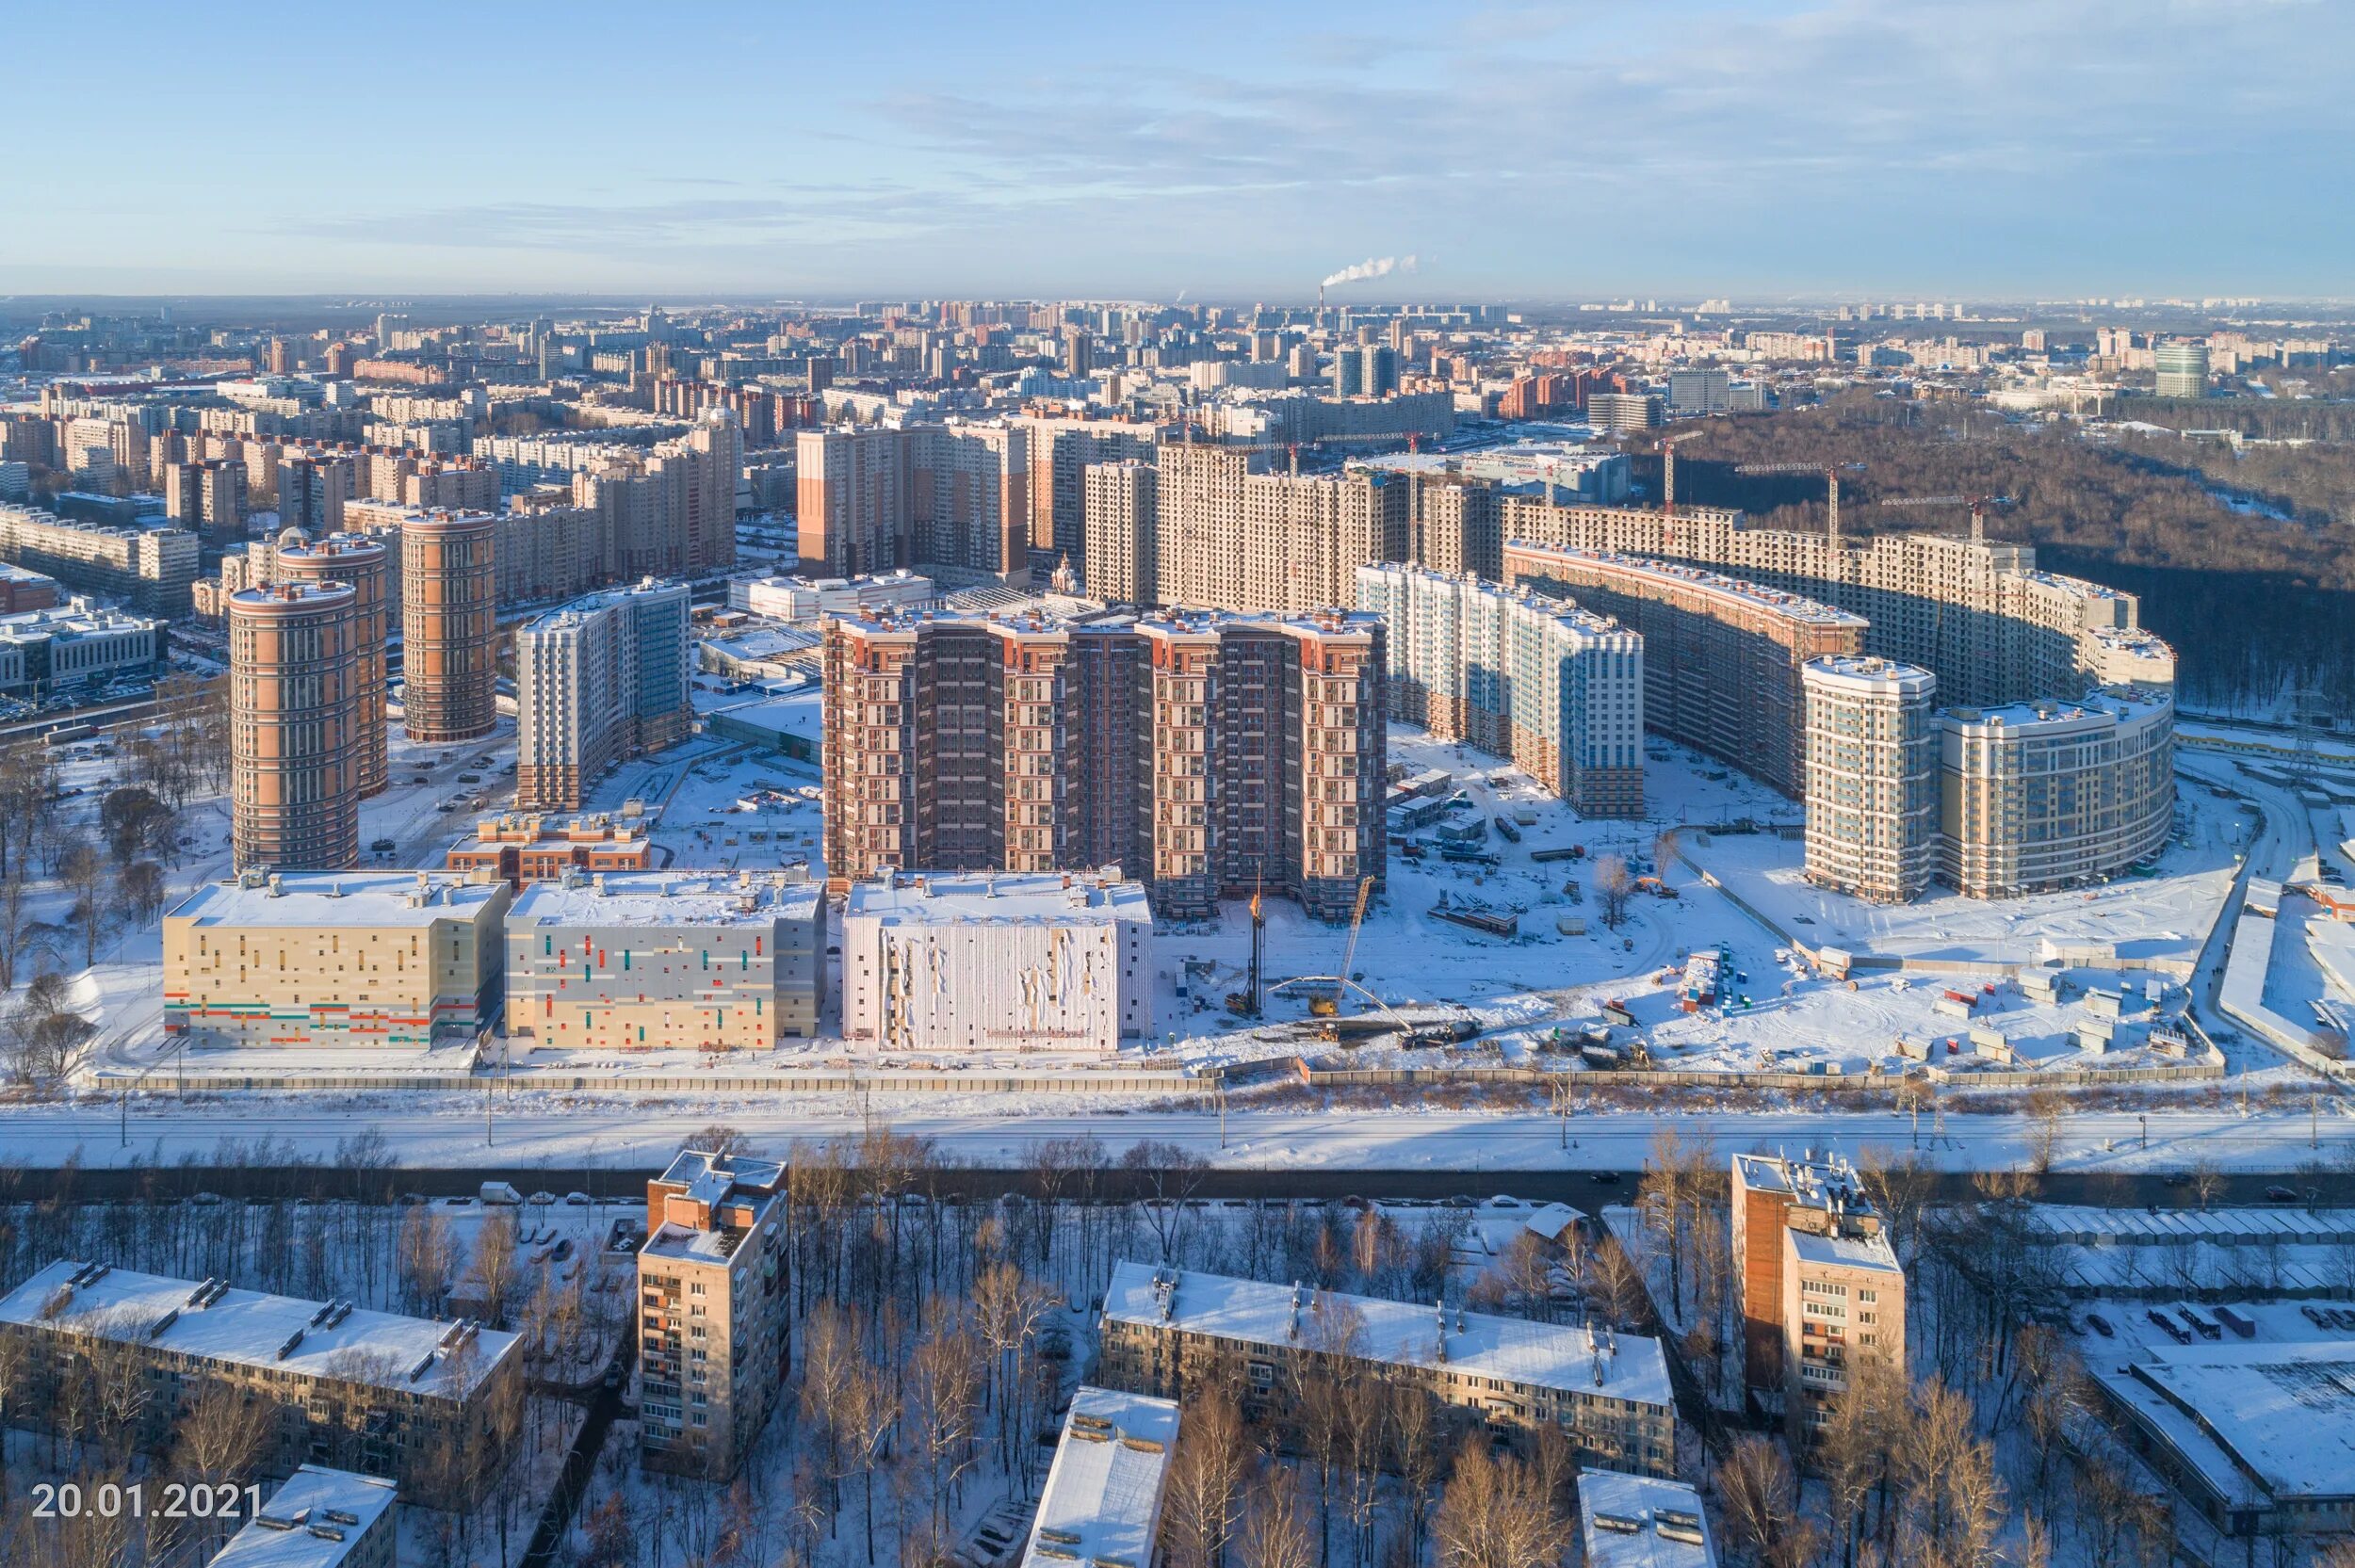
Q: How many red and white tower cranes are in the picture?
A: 7